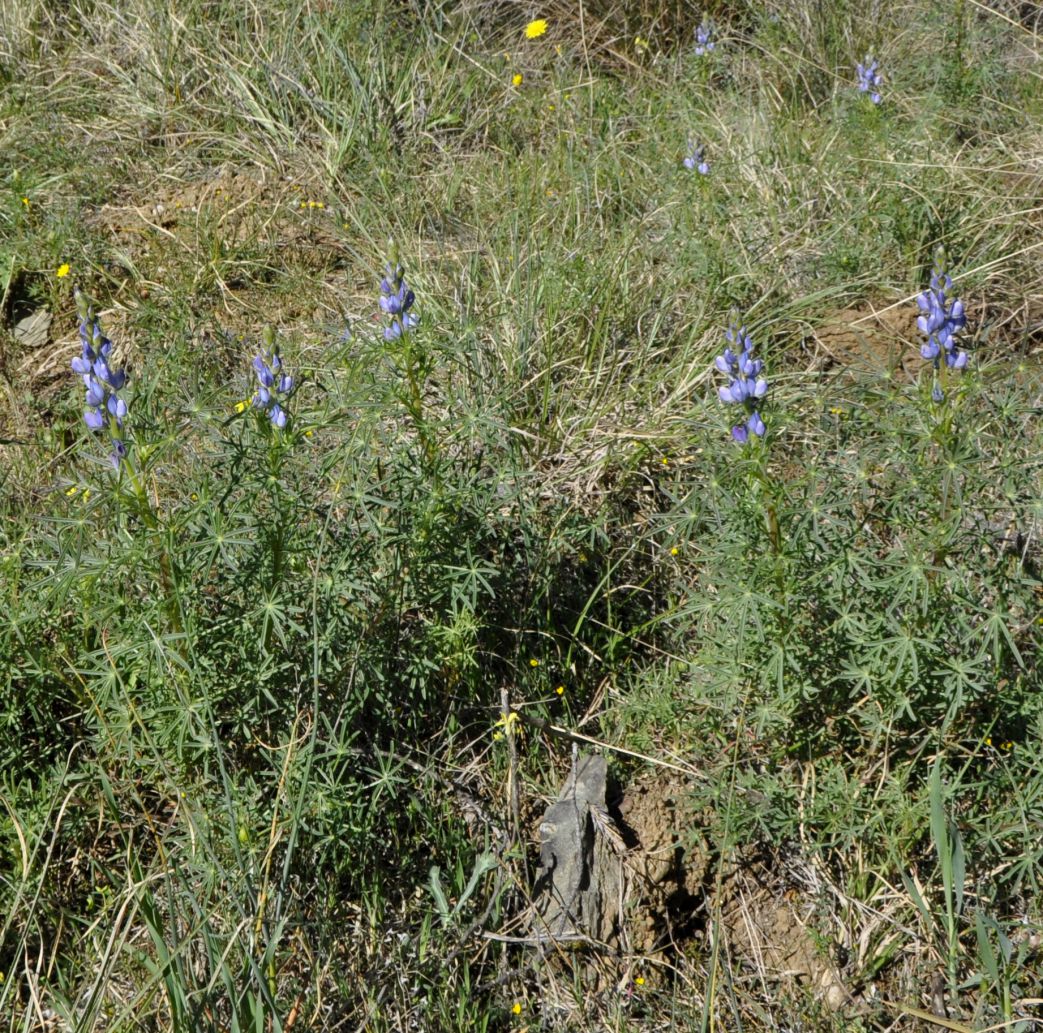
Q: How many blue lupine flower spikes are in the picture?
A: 8